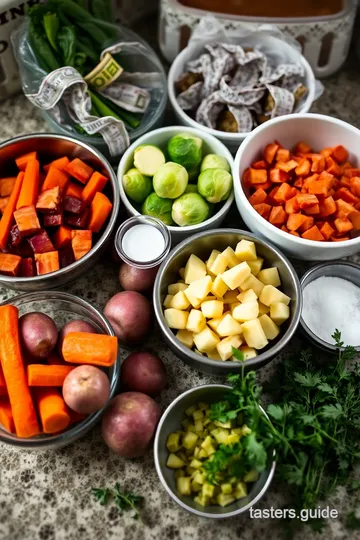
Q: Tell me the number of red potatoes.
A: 7